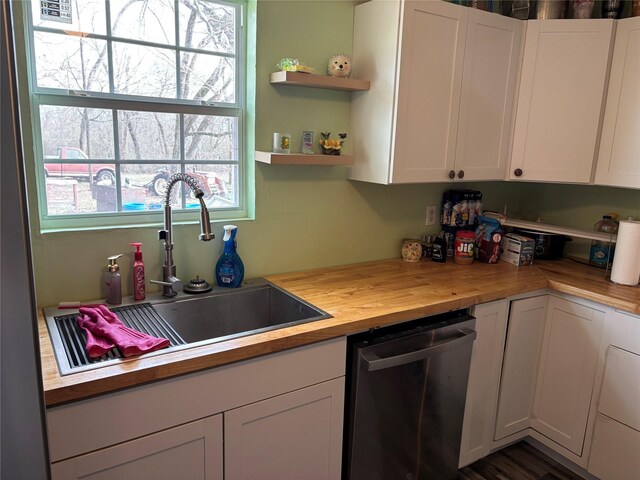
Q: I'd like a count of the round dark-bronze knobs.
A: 3